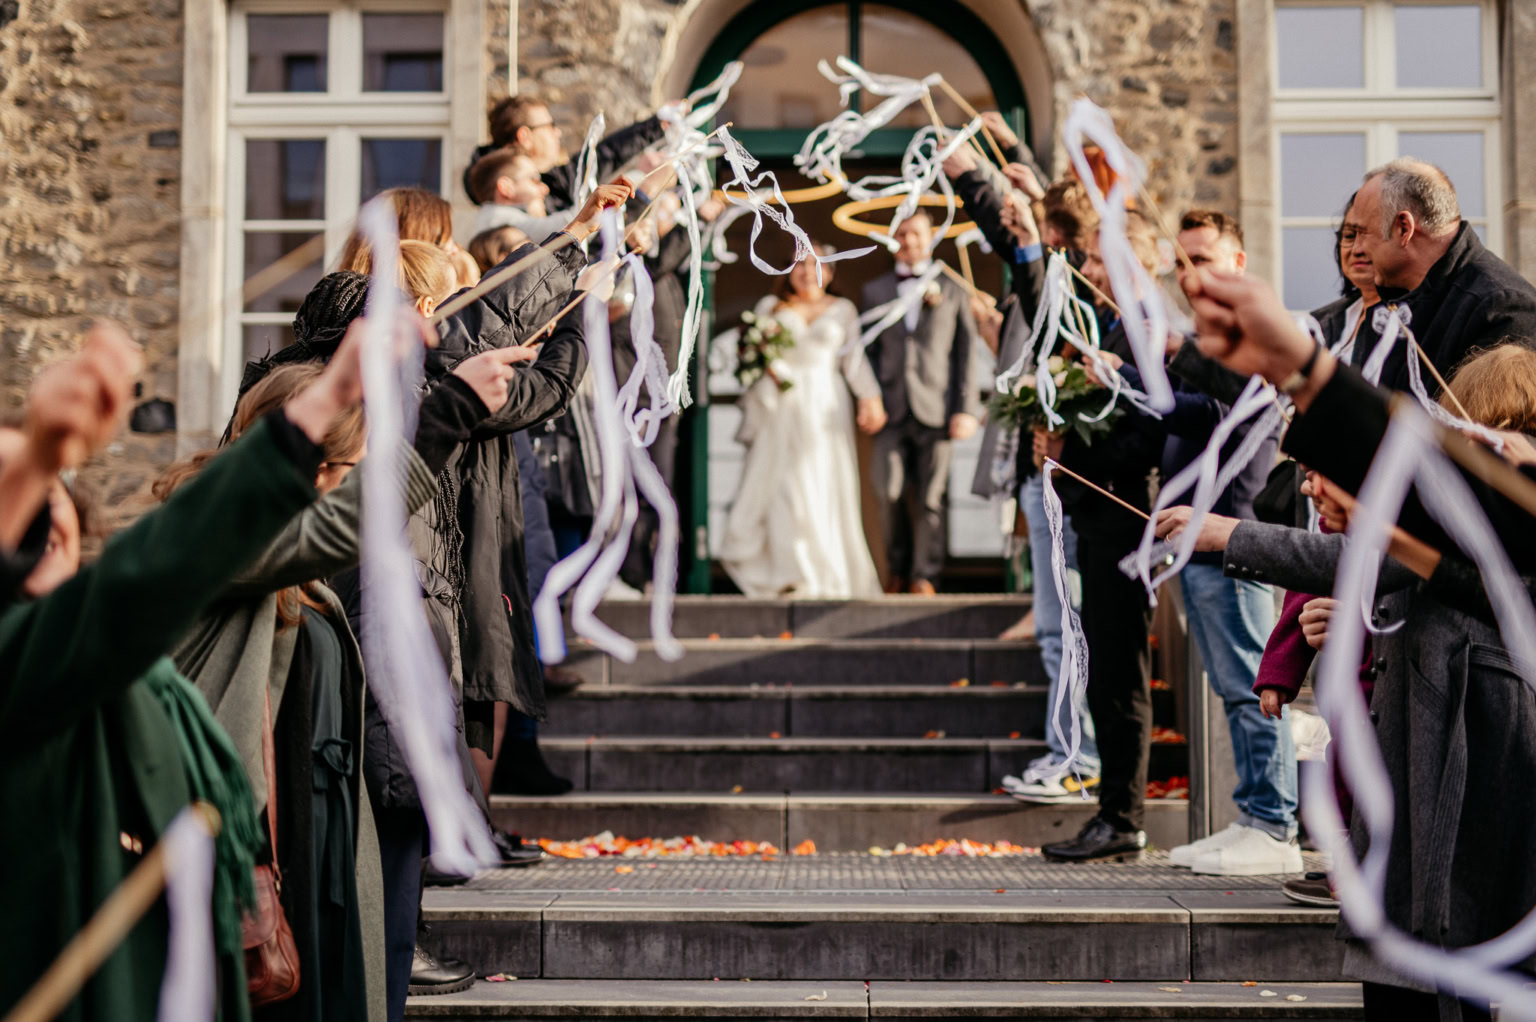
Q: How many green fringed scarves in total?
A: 1